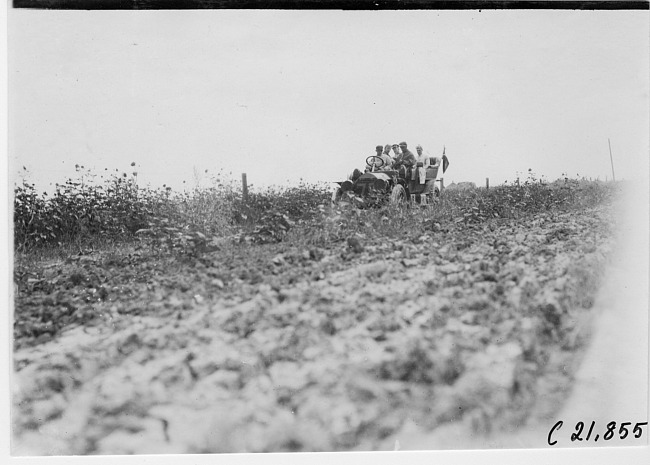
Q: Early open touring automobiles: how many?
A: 1